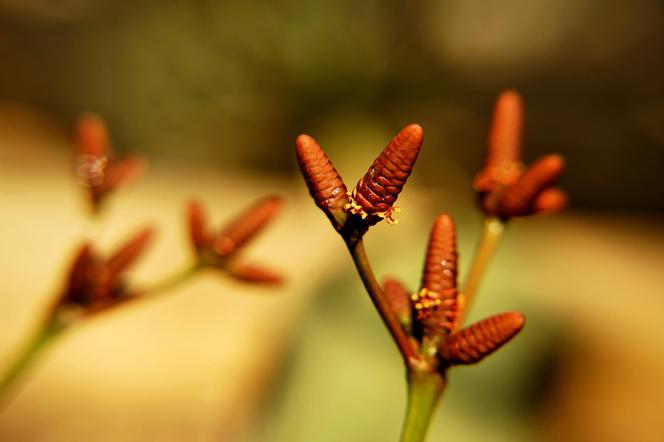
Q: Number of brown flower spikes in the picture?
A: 15